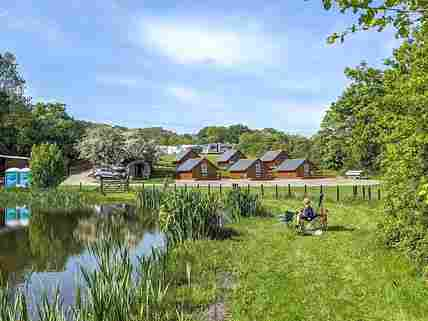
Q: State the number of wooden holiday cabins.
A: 6